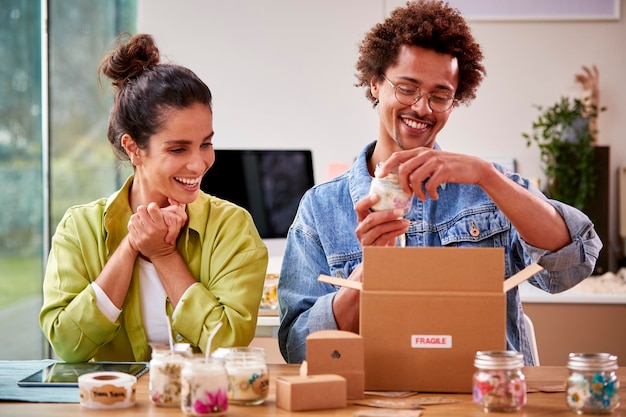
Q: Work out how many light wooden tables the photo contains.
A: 1